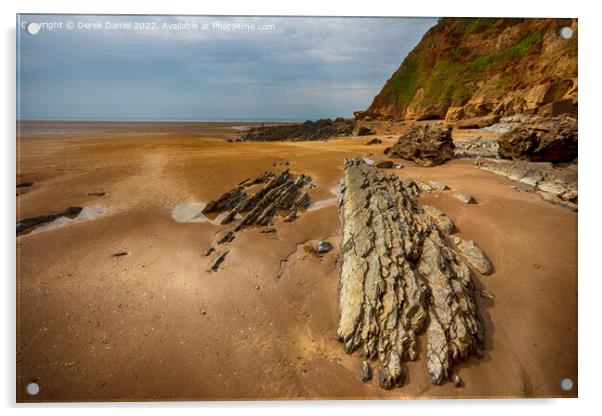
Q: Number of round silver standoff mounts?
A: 4